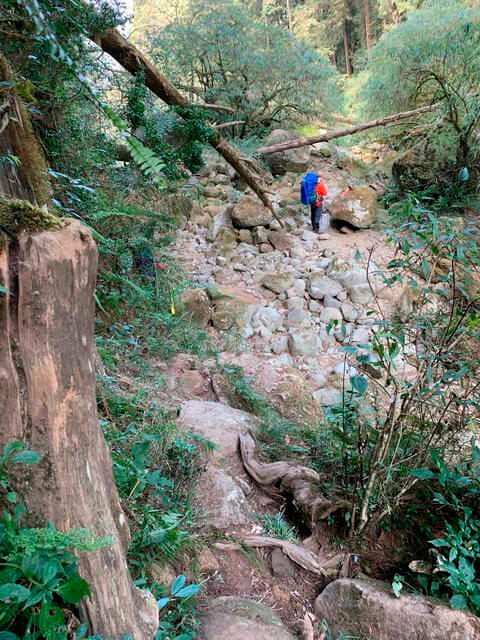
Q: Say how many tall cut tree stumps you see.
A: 1